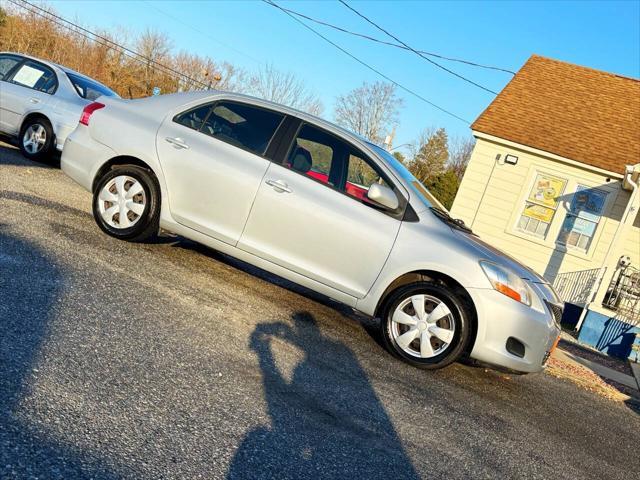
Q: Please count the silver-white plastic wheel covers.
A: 2